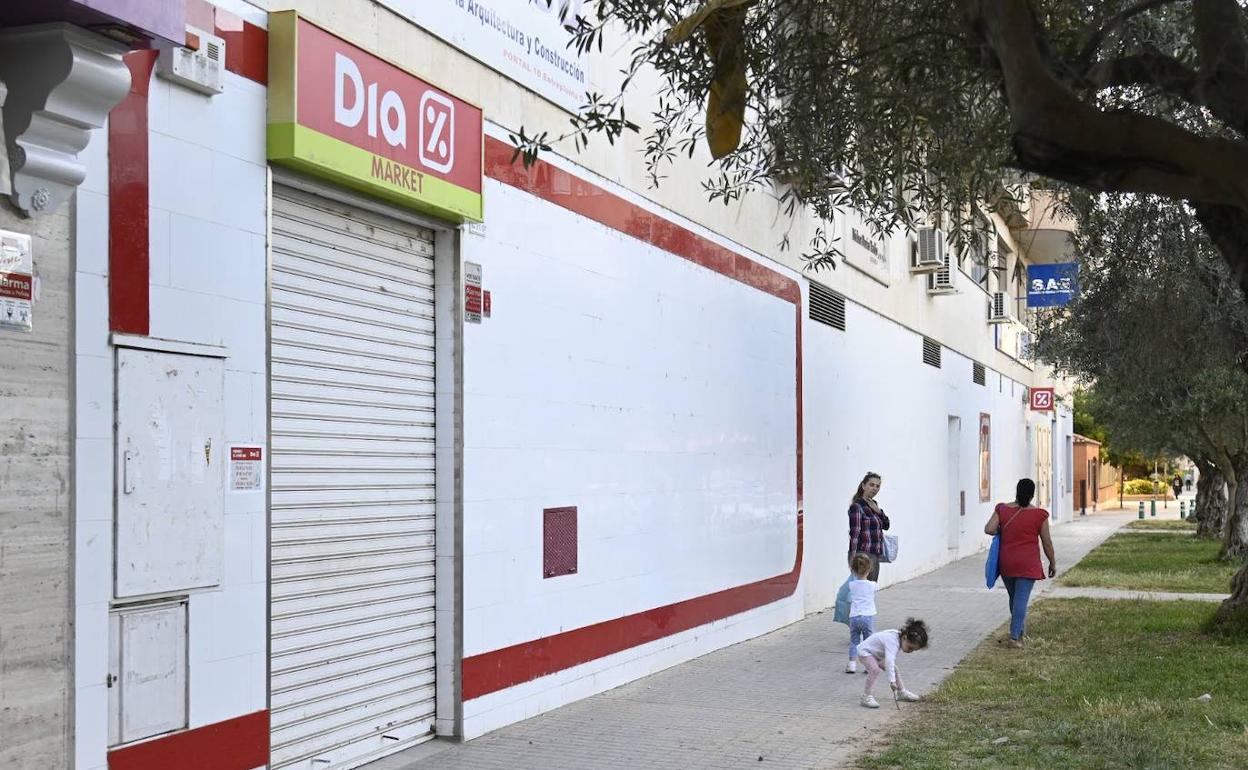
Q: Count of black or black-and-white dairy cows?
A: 0